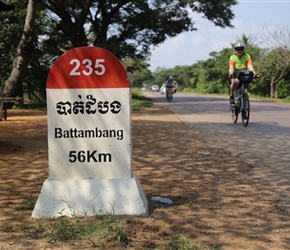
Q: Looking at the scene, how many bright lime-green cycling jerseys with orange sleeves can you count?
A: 1